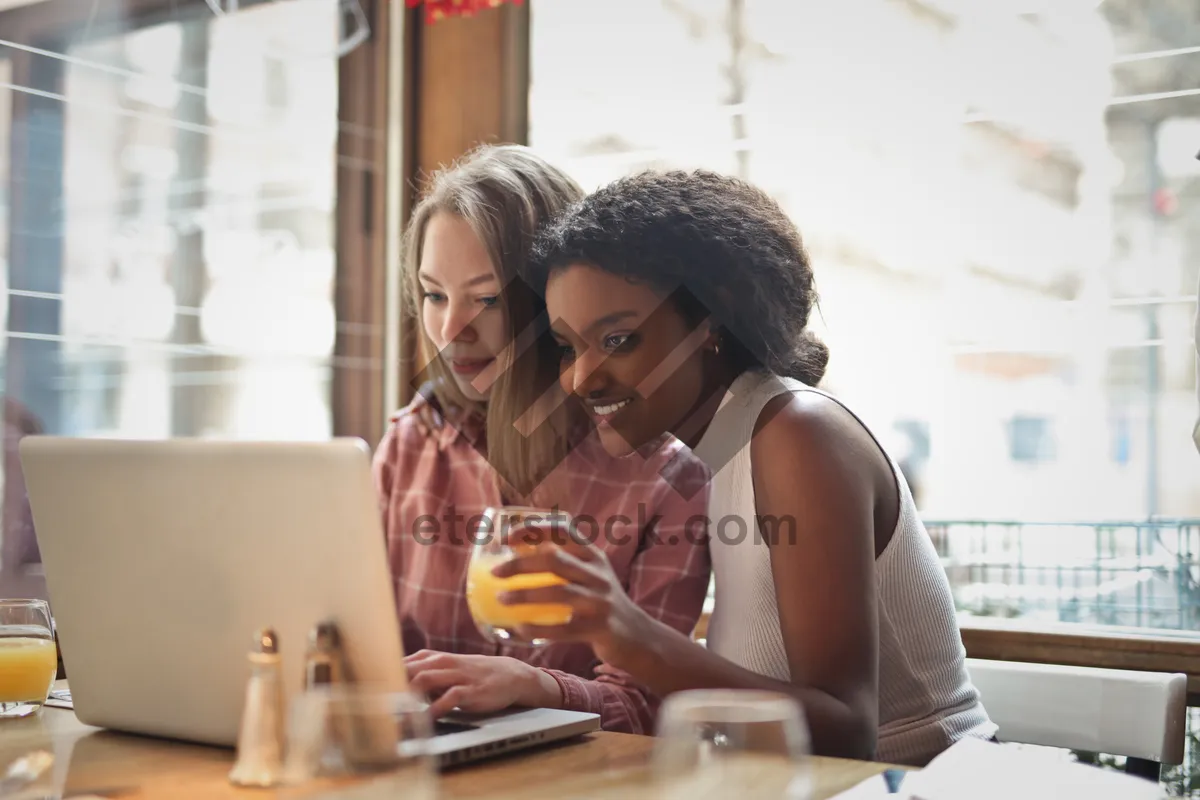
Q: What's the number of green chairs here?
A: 0